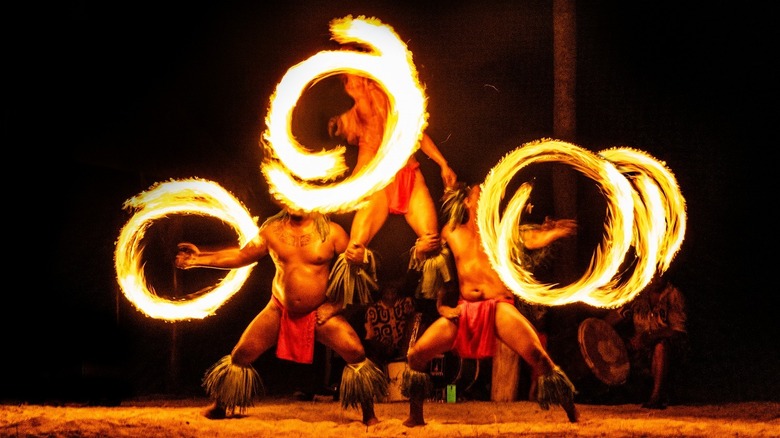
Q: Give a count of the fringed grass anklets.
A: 6